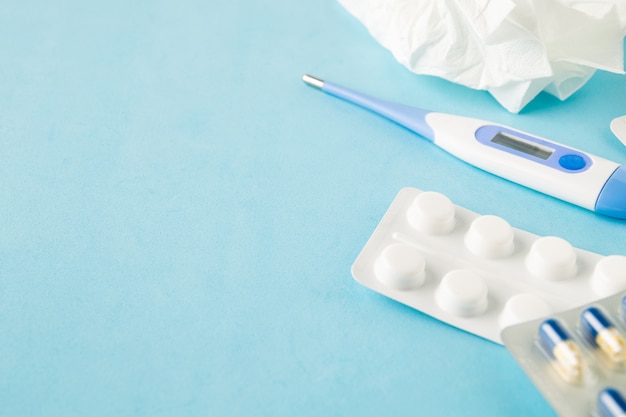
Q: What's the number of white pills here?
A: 7